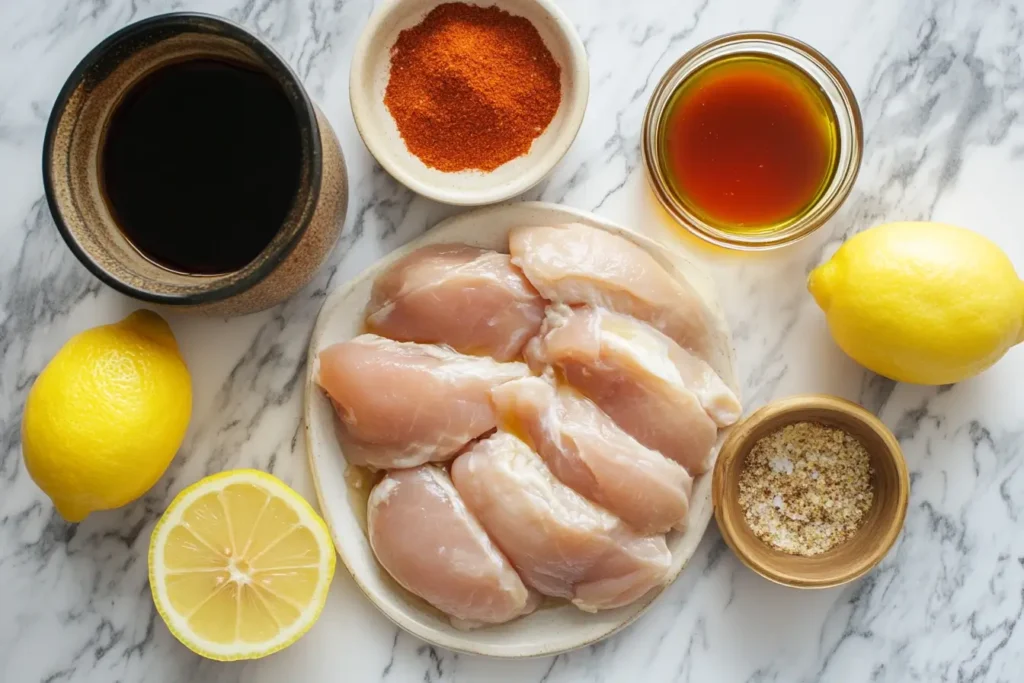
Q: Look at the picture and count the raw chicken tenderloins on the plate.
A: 7